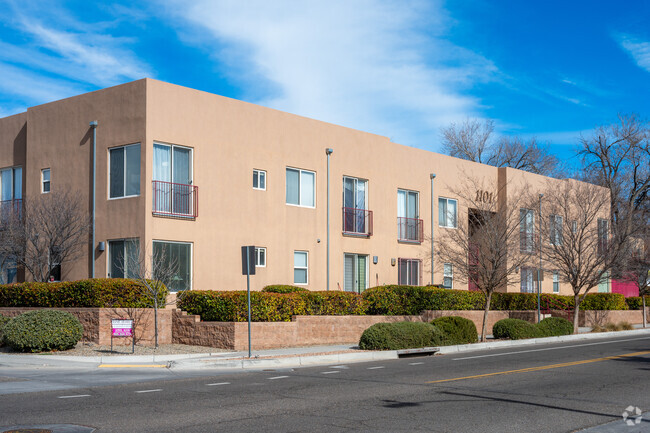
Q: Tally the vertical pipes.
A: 4